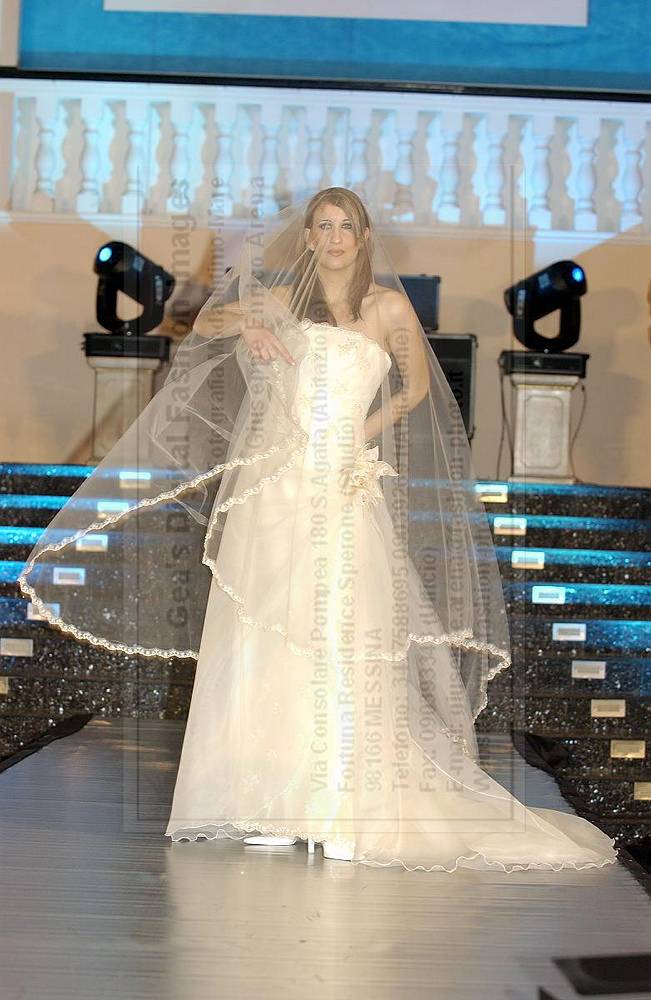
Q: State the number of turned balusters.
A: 14